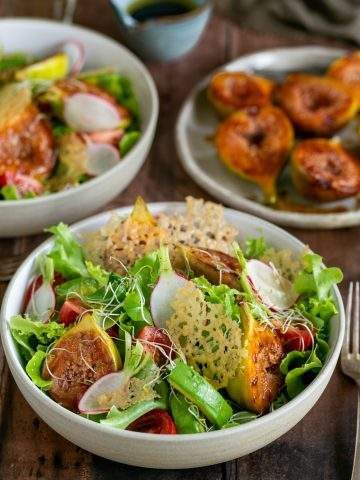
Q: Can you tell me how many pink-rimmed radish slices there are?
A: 7